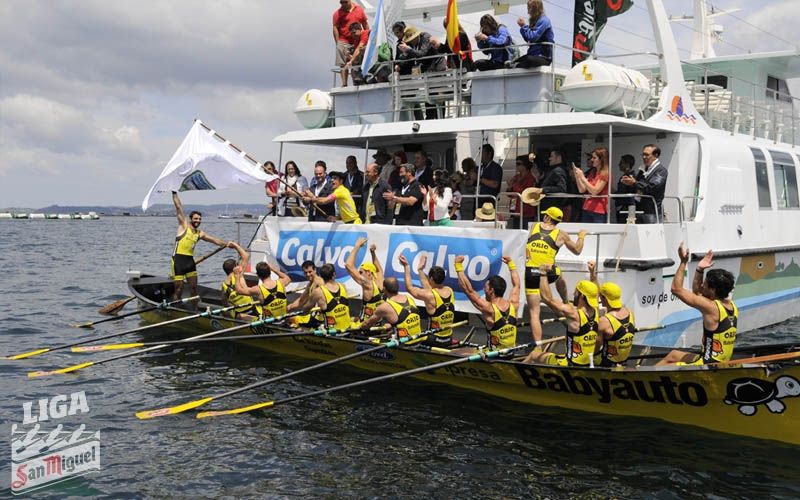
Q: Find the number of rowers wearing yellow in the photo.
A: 13